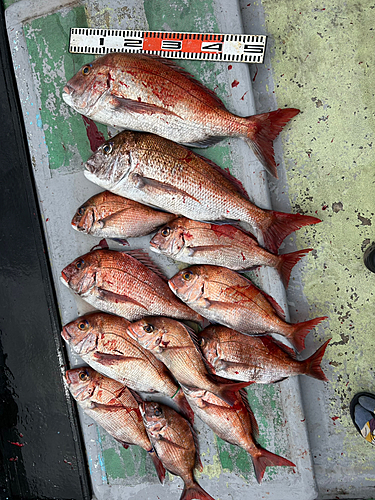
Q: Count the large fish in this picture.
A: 2